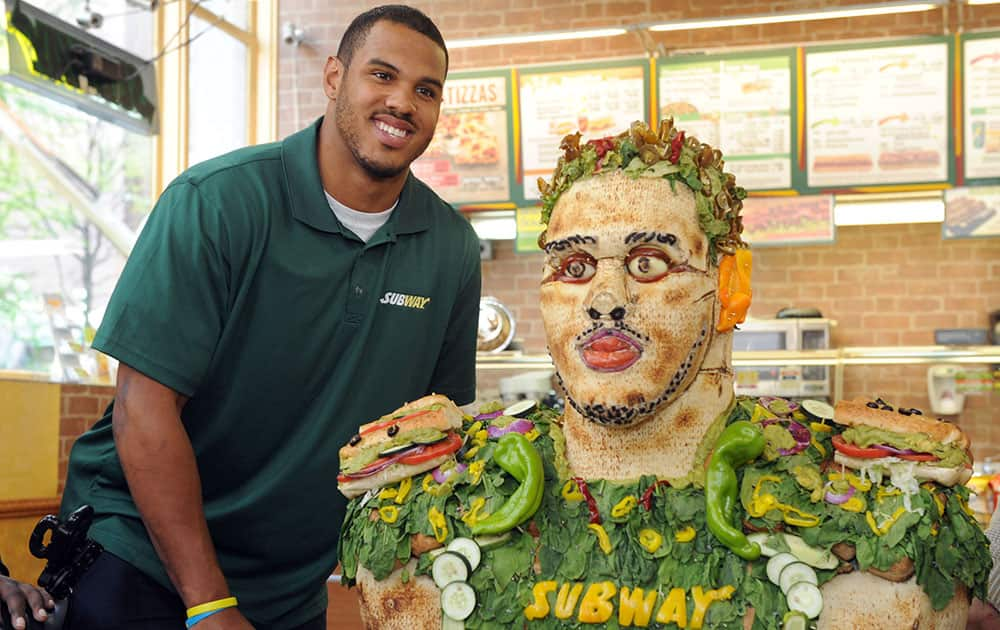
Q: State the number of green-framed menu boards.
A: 5